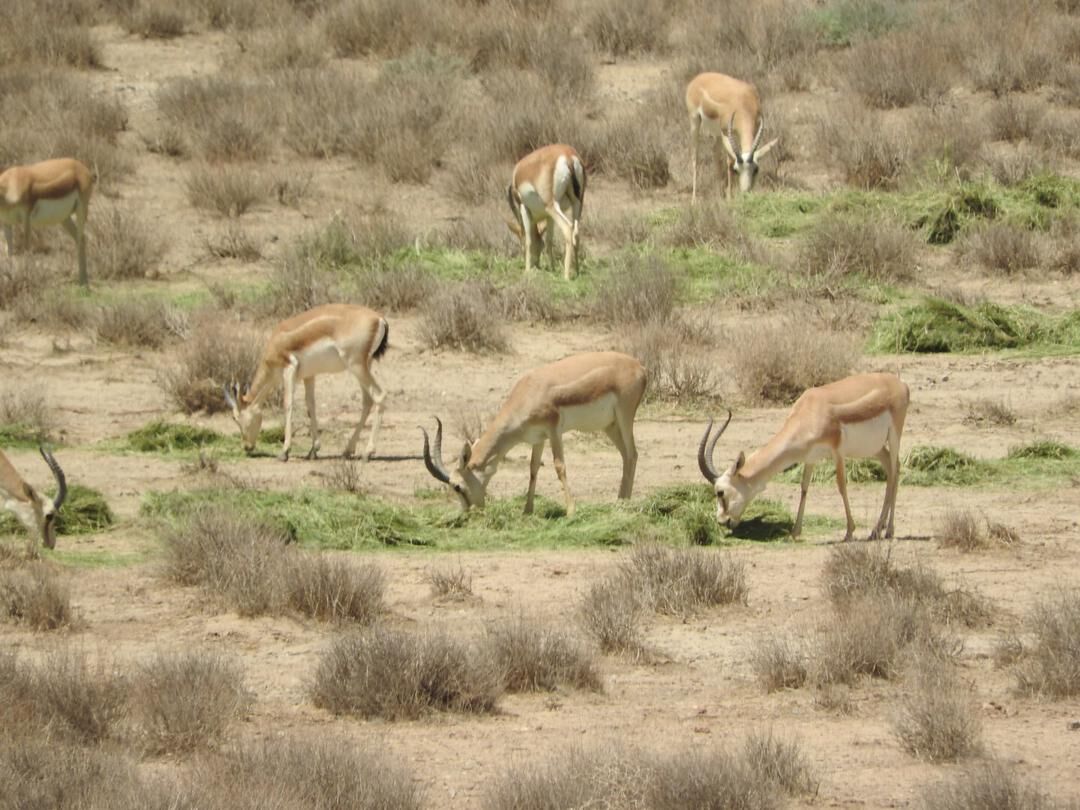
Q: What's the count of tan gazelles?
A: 7